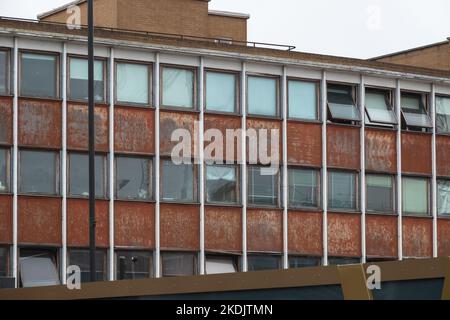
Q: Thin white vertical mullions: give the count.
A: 11